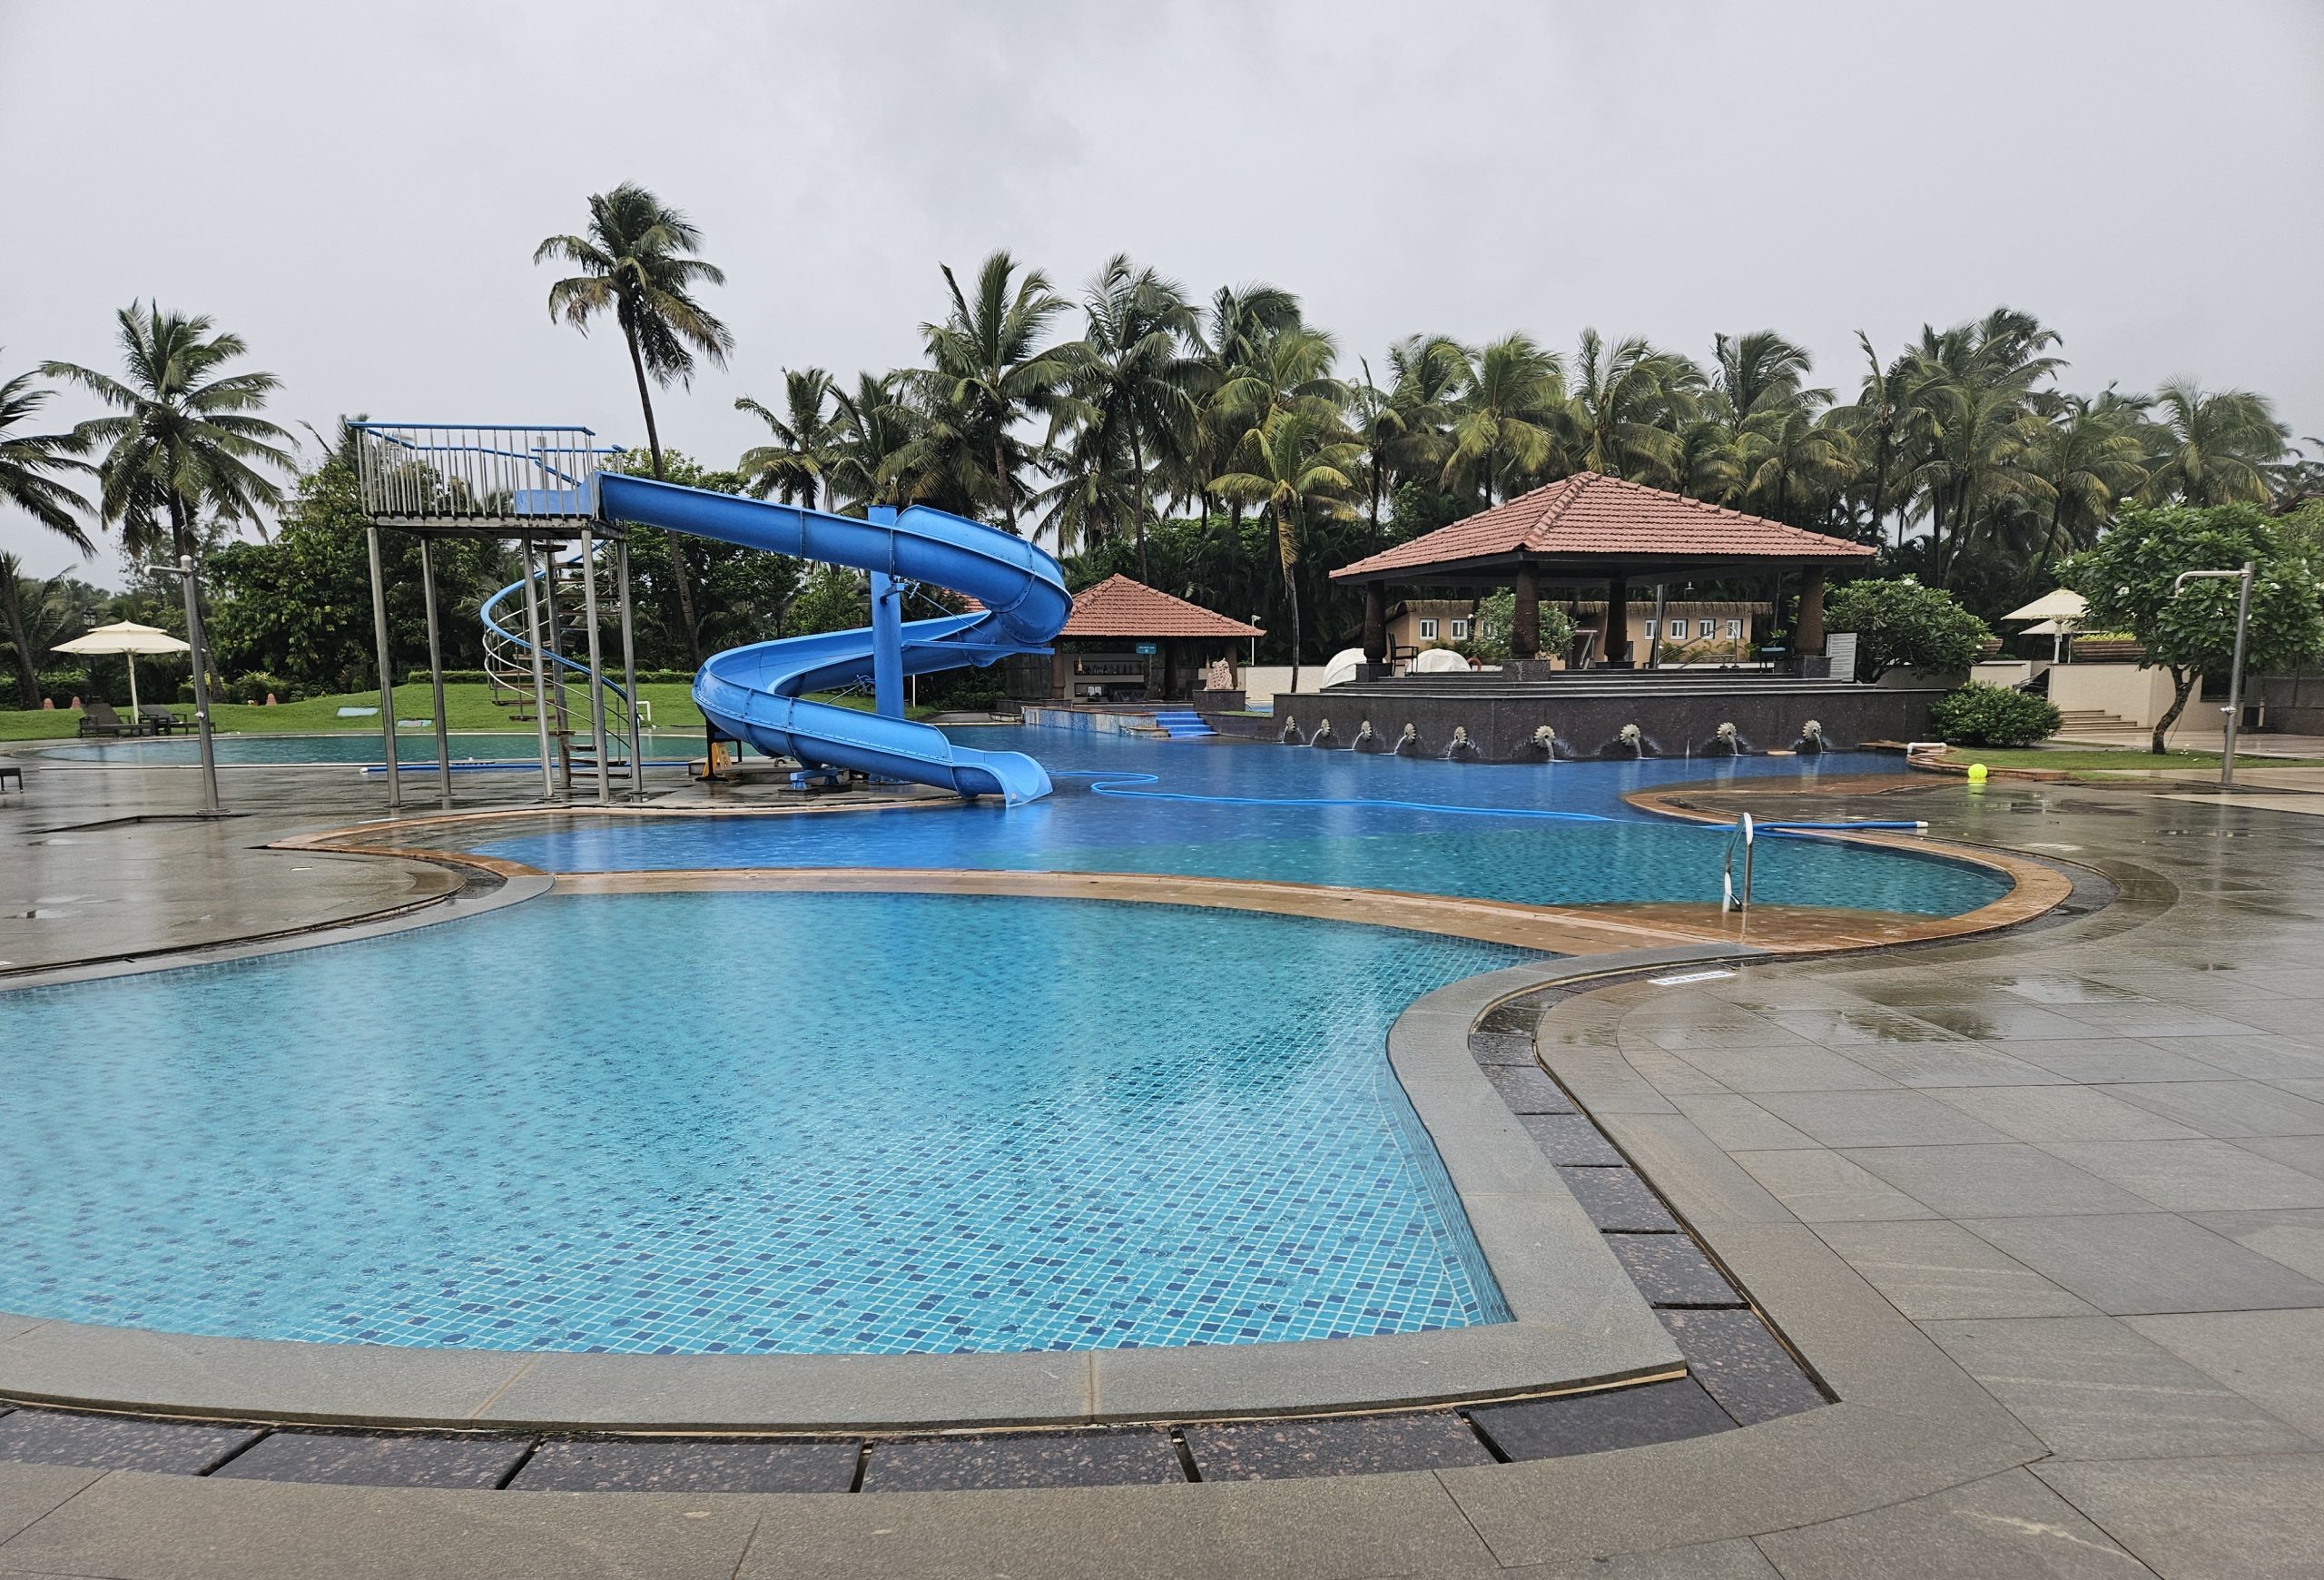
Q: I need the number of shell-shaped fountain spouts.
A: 9